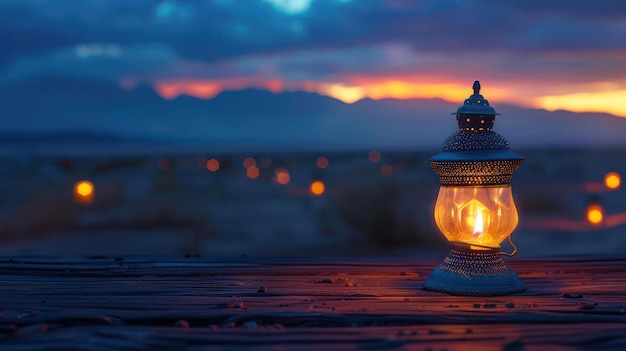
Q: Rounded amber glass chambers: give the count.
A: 1